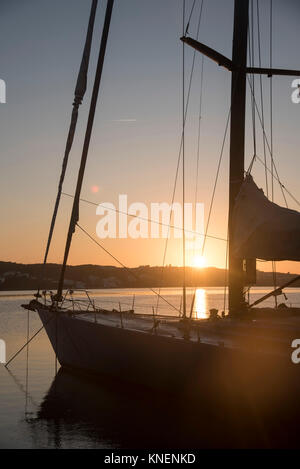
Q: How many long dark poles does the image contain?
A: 3